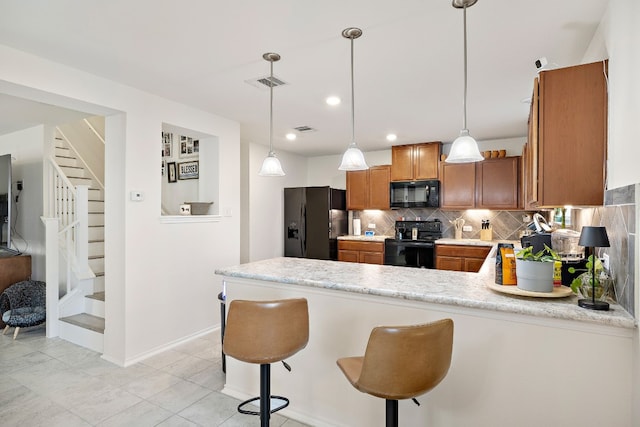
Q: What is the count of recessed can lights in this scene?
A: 3